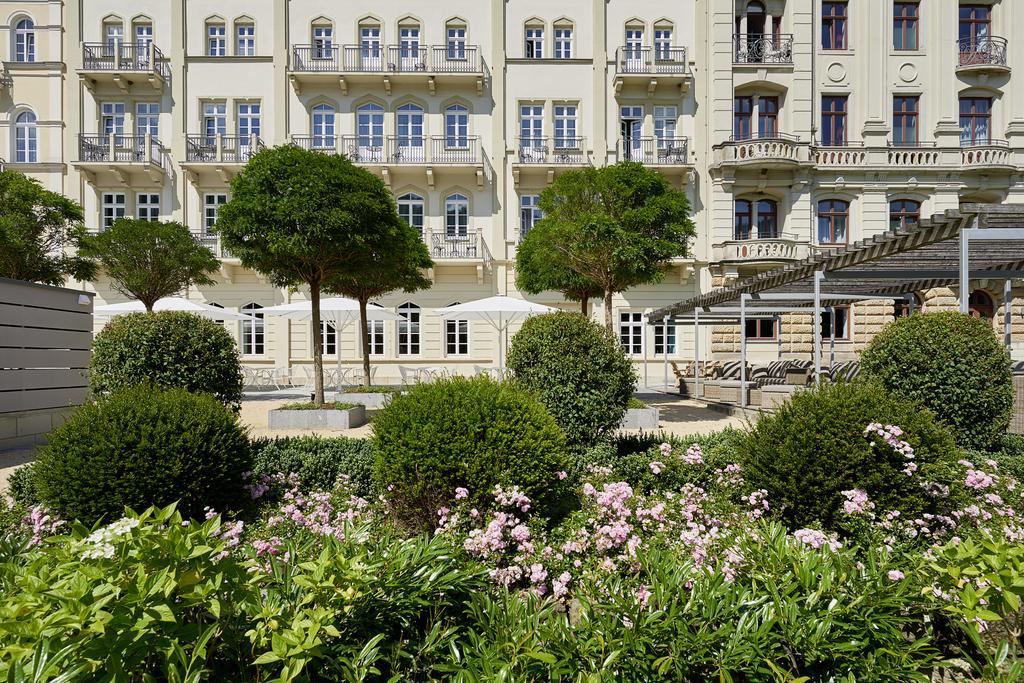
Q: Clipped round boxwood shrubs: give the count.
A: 6